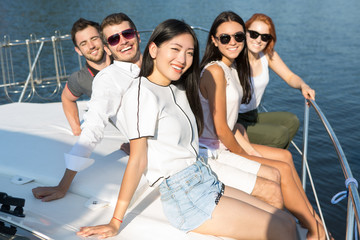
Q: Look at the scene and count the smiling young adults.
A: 5